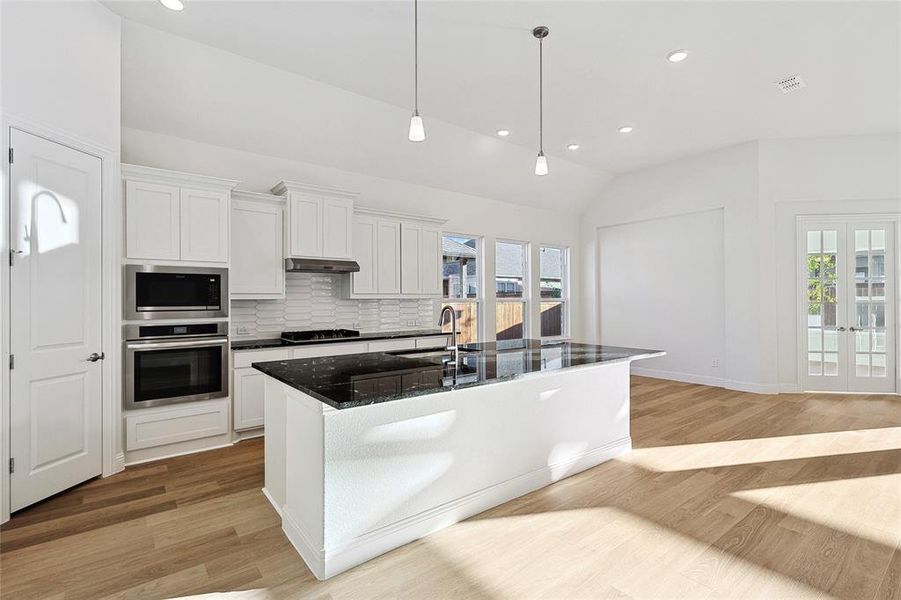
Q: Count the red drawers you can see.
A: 0